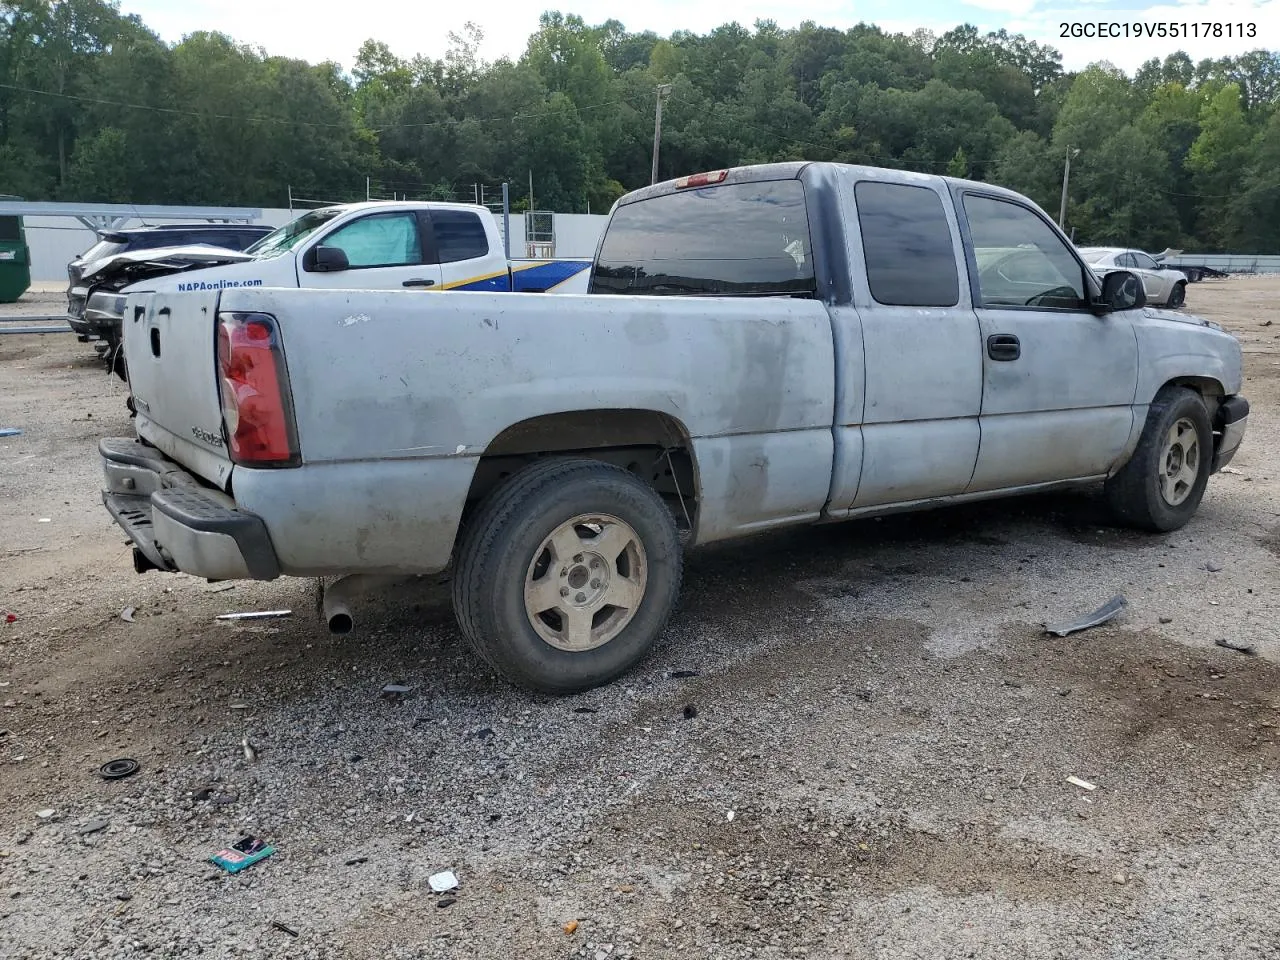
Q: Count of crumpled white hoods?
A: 1